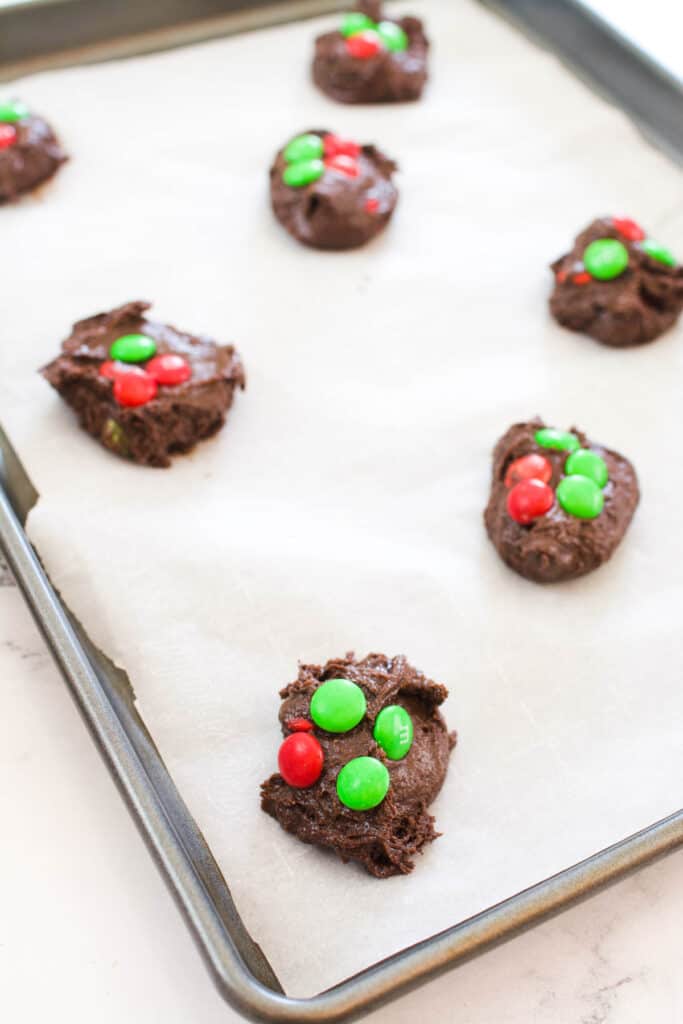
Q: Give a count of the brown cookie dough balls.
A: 7